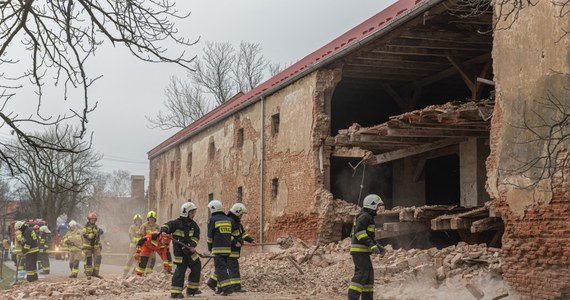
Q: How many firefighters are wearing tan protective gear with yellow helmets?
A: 2